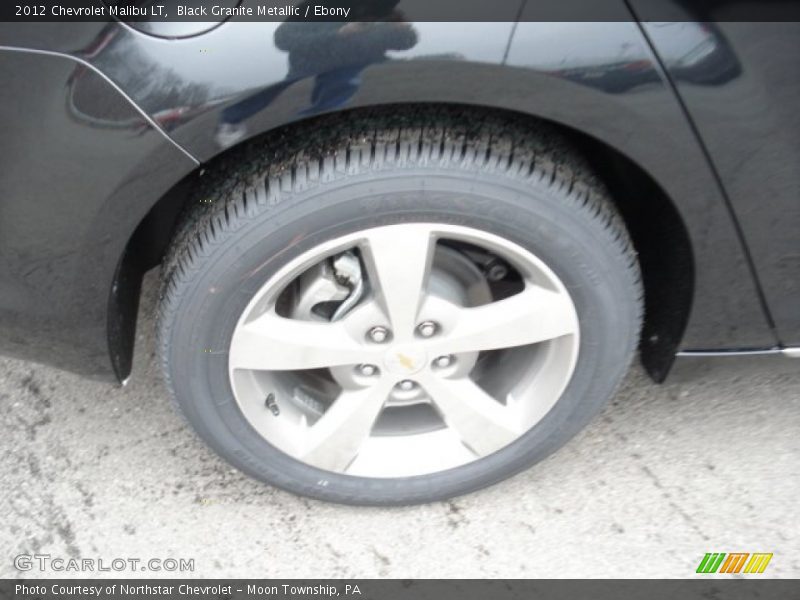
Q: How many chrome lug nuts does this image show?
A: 5